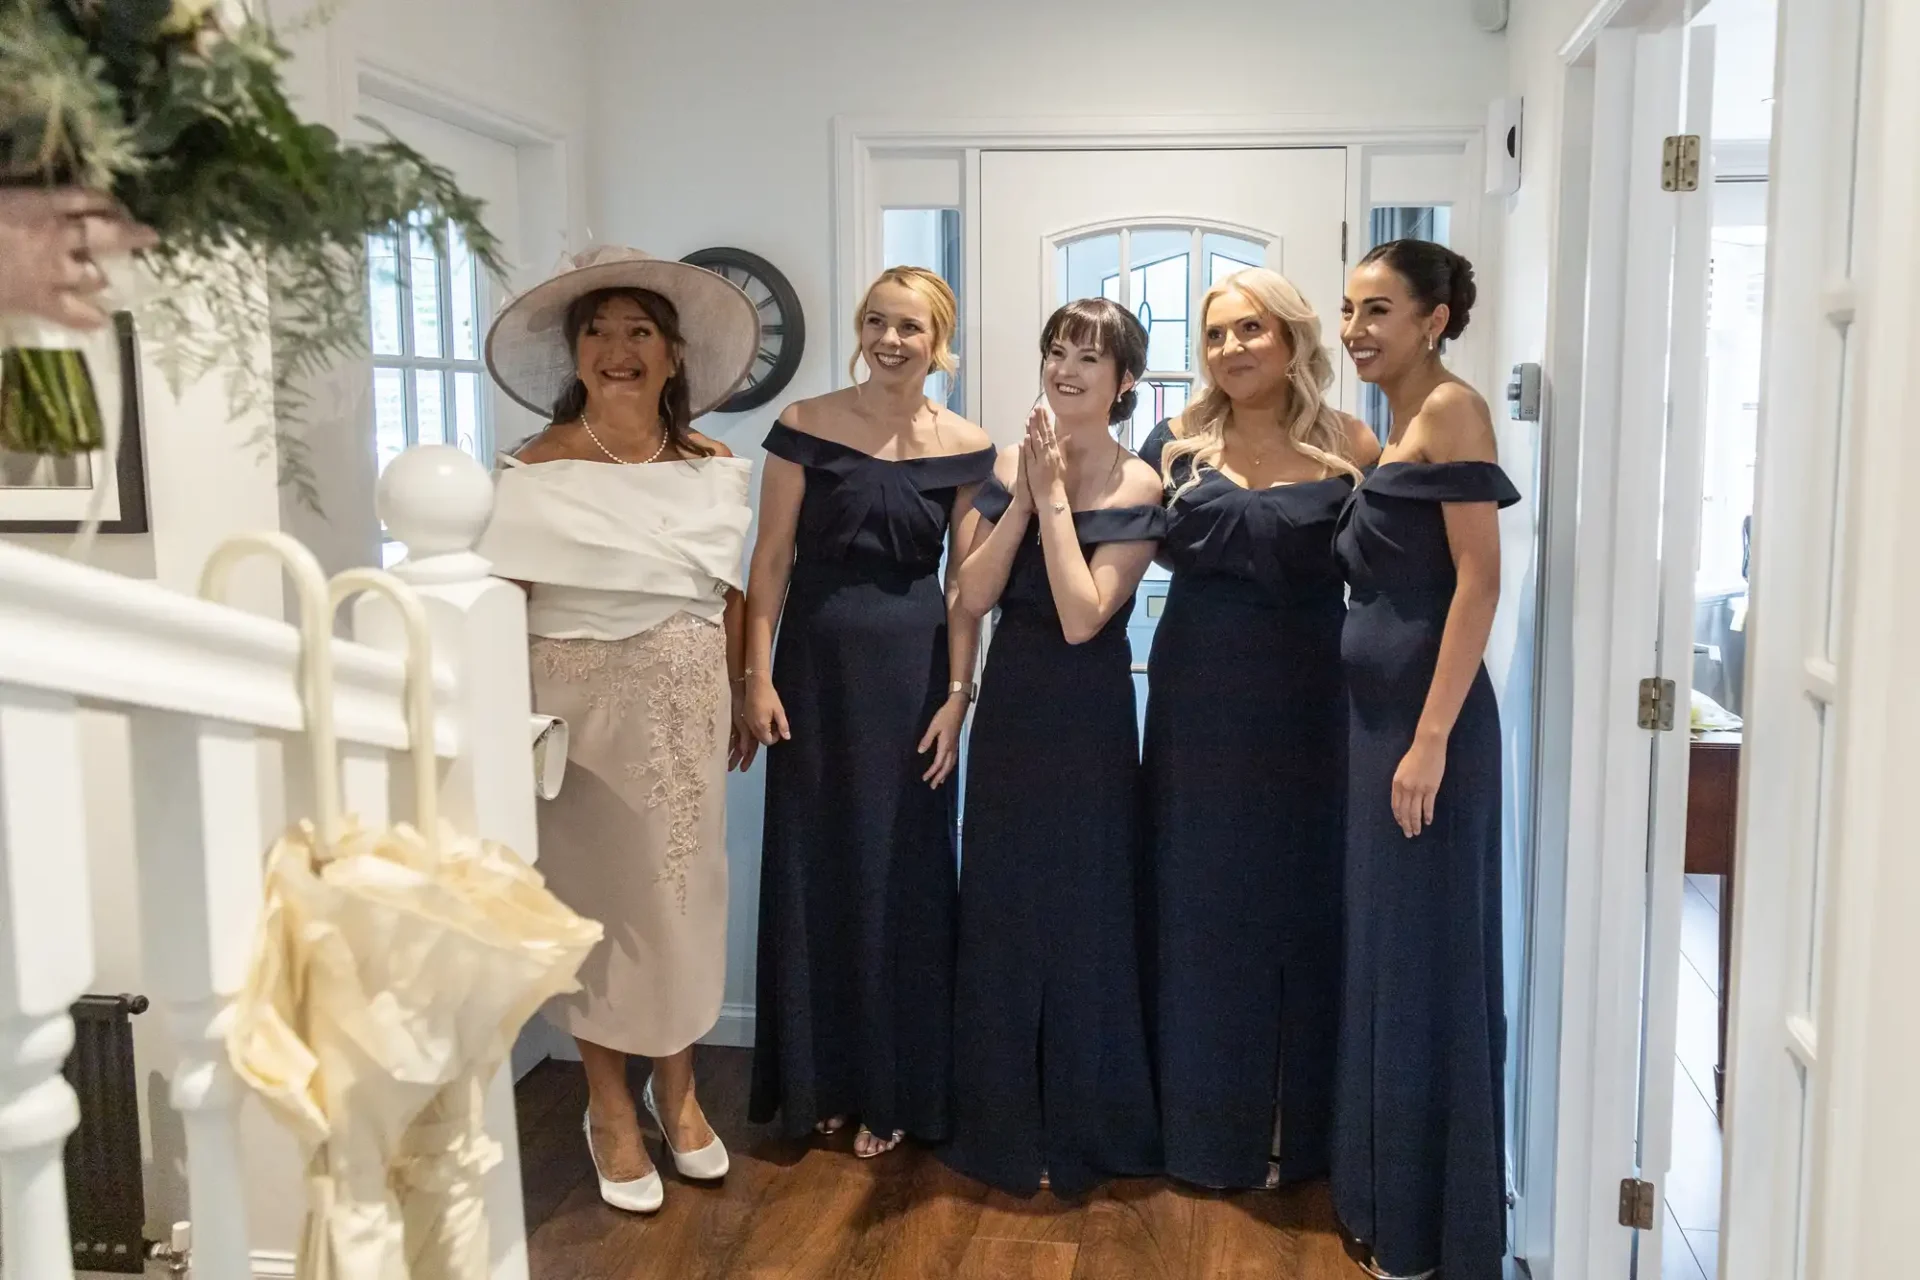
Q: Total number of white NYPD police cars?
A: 0